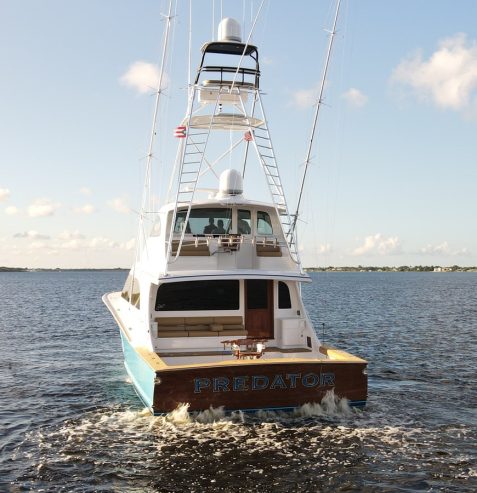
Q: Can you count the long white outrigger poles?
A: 2